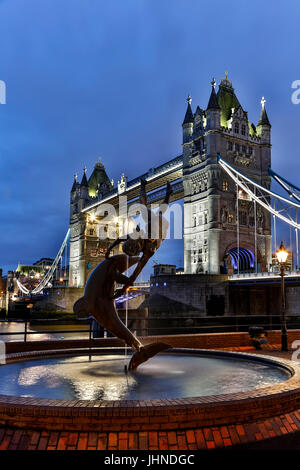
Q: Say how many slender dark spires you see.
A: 5